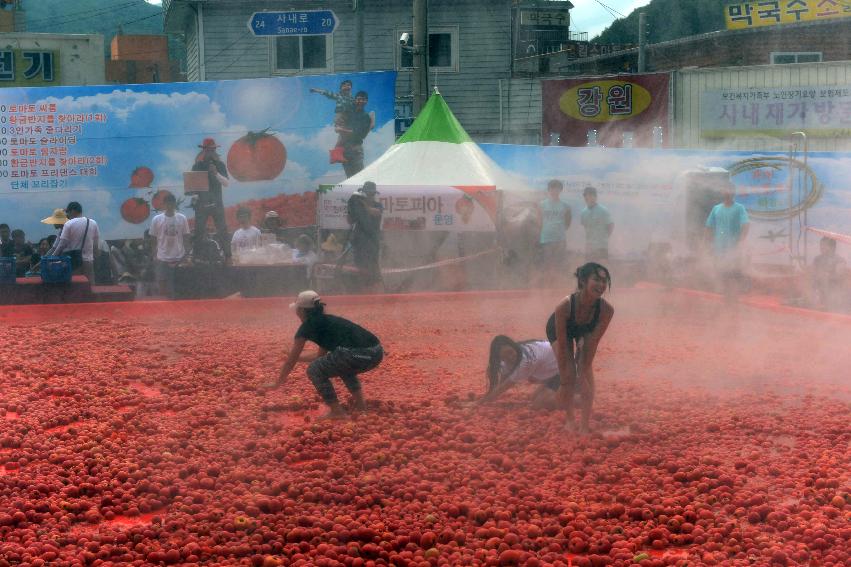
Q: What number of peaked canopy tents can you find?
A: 1